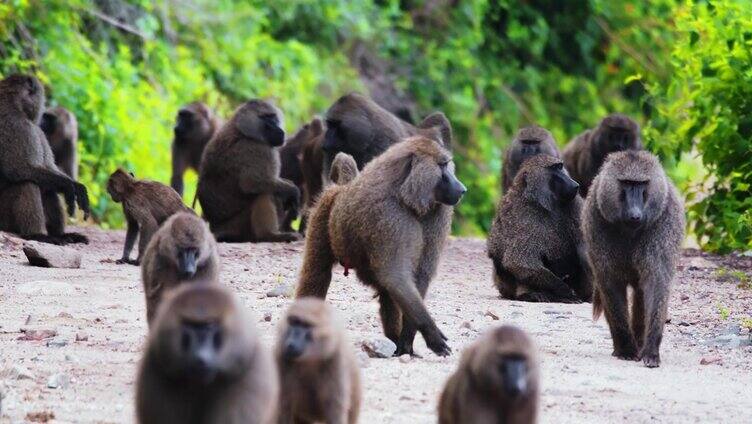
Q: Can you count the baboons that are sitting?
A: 3